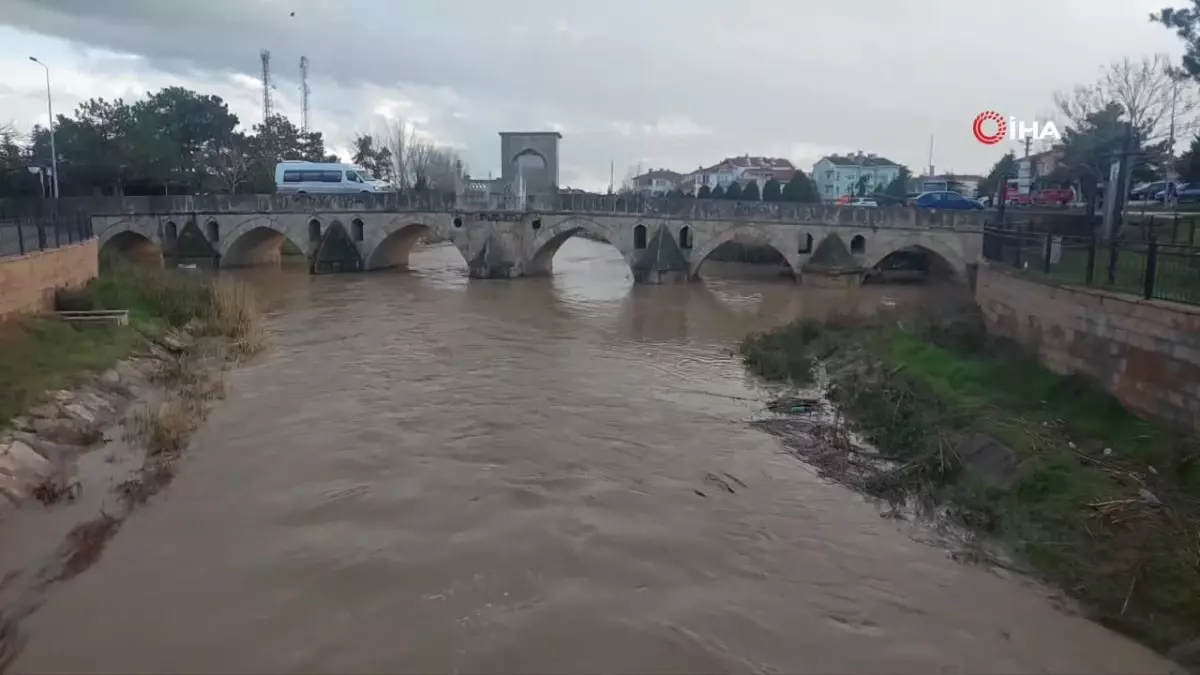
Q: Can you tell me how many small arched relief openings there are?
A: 8